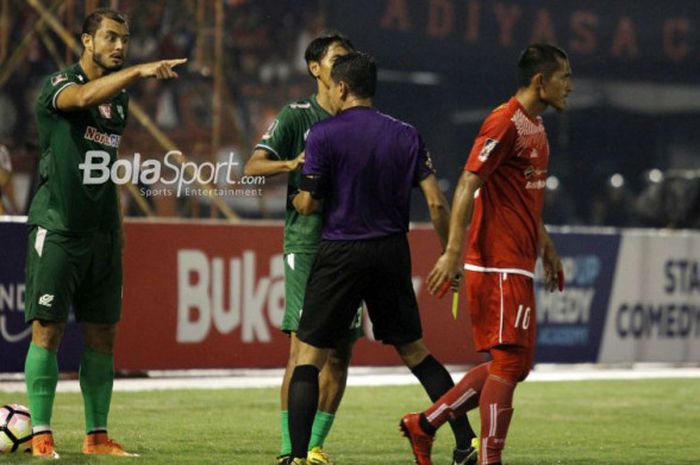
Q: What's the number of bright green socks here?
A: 4